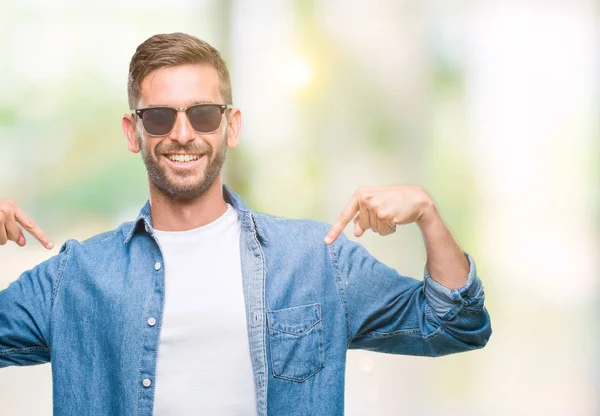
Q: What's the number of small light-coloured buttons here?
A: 3